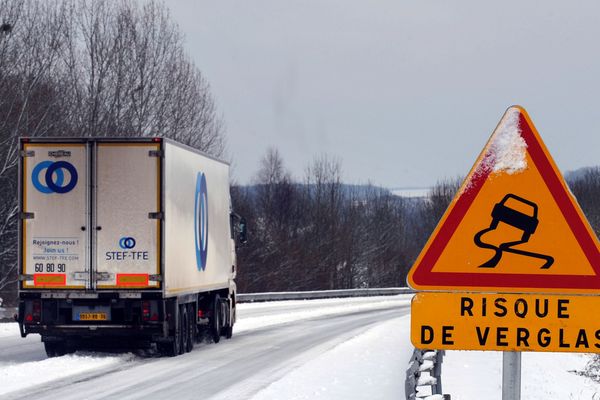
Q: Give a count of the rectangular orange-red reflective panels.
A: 2